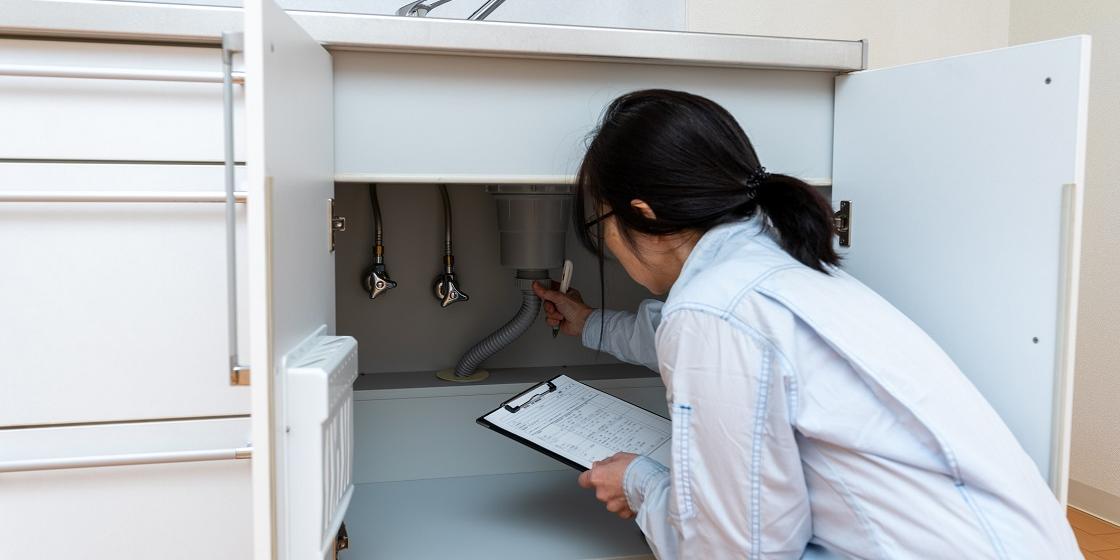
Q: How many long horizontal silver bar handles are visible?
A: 3